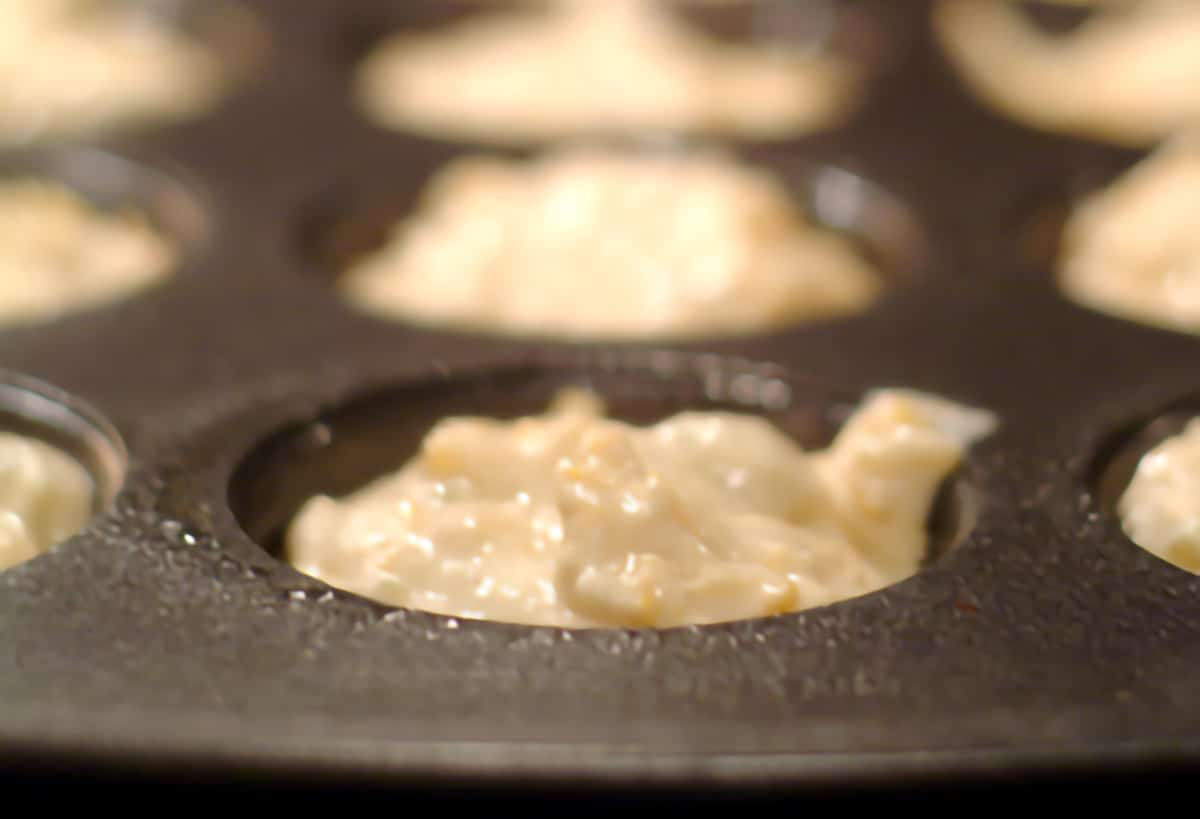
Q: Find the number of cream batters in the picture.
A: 9